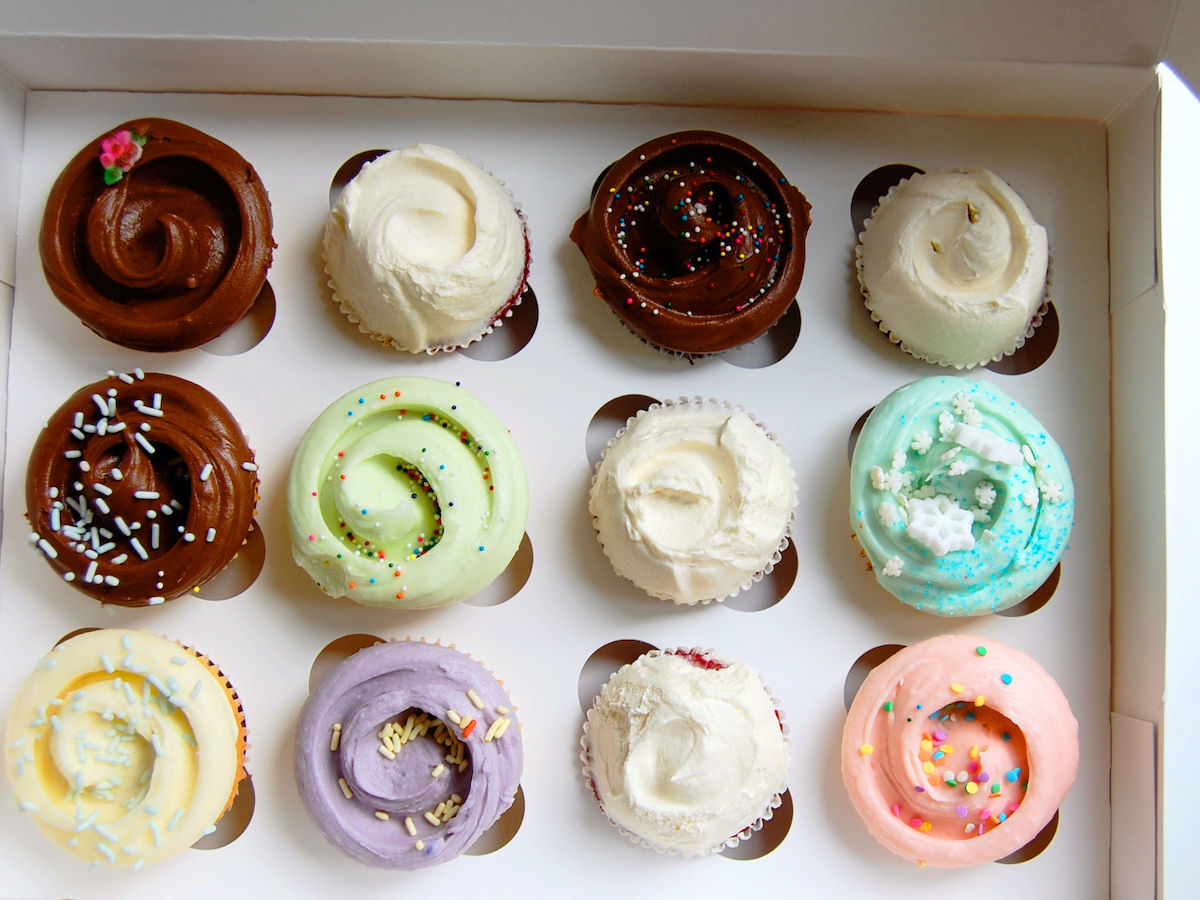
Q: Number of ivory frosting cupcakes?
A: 4